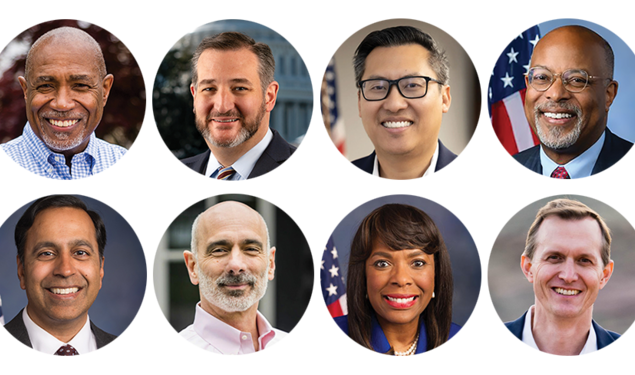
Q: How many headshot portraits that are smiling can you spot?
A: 8